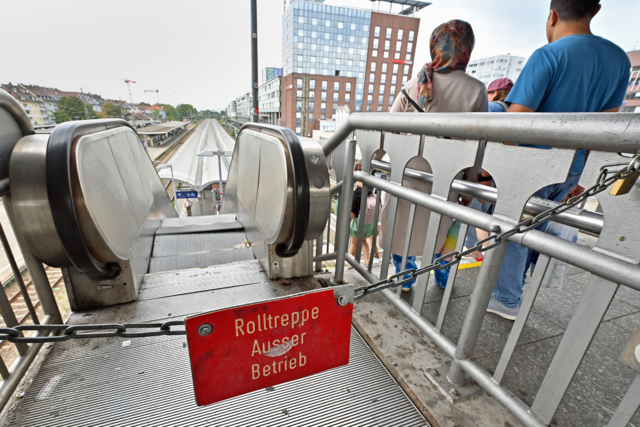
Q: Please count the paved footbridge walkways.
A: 1